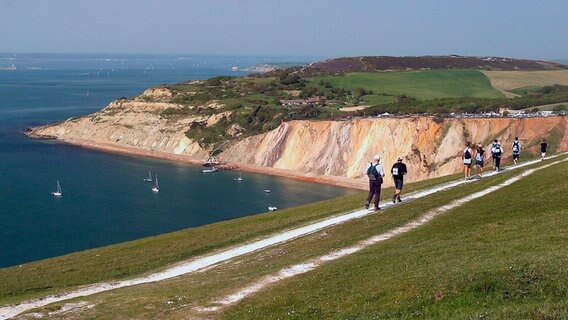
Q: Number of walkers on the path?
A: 7